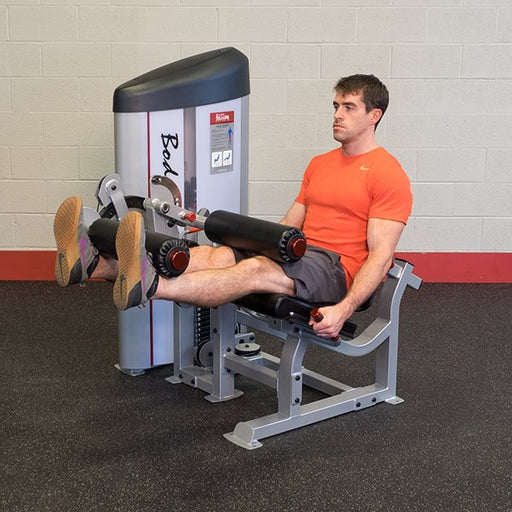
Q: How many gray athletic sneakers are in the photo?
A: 2